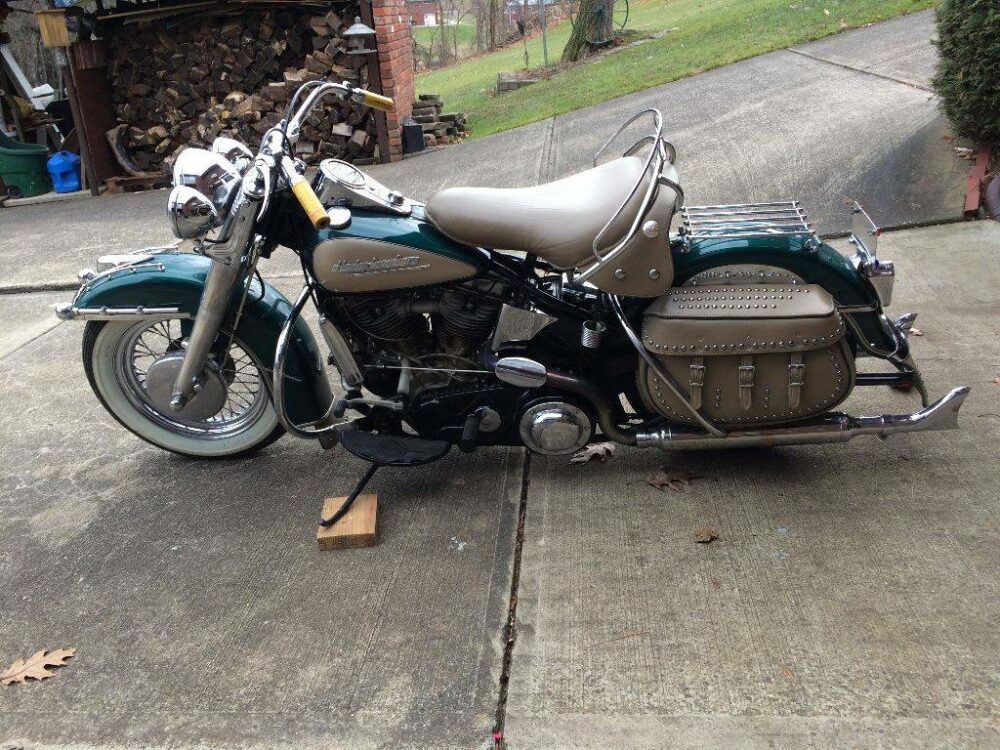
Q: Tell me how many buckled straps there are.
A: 3